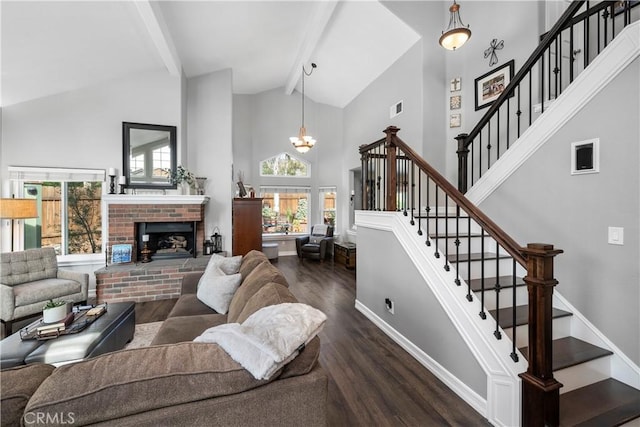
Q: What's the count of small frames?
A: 3